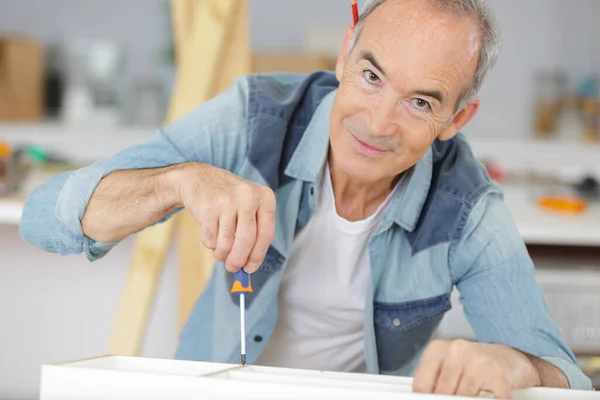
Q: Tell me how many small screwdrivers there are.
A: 1